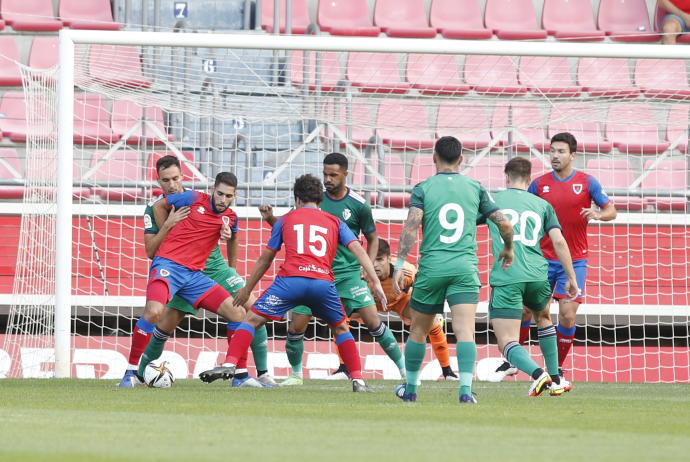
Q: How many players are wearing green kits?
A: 4